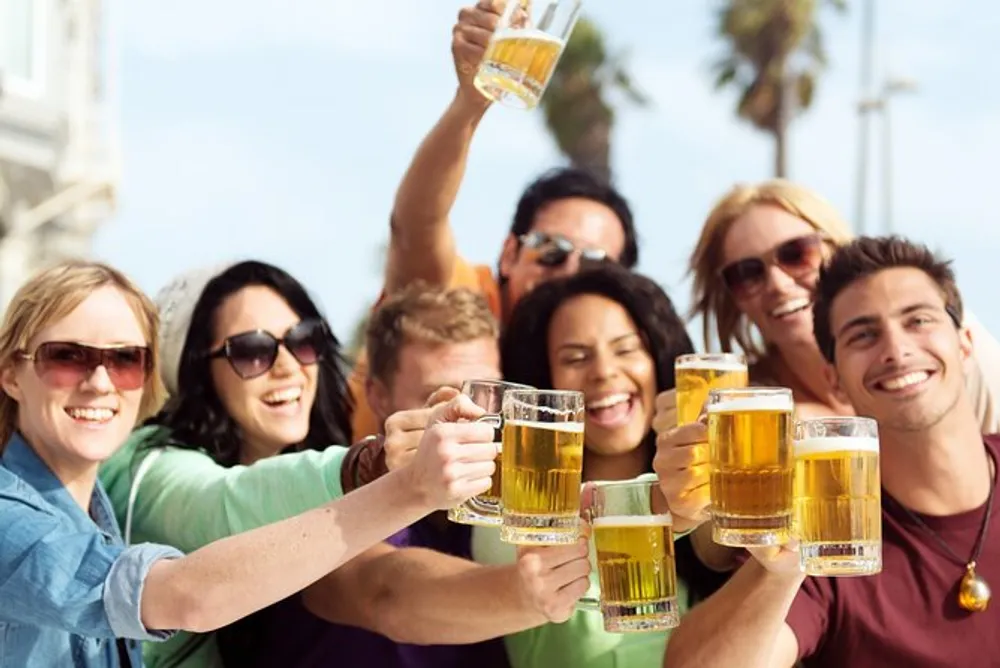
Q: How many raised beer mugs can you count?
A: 7